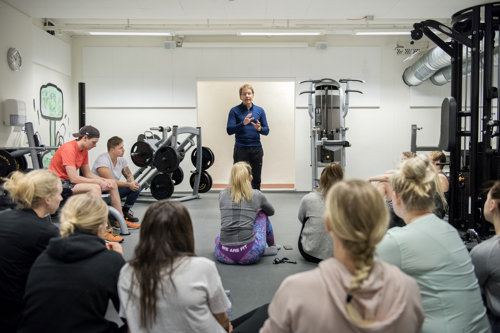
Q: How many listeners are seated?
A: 12